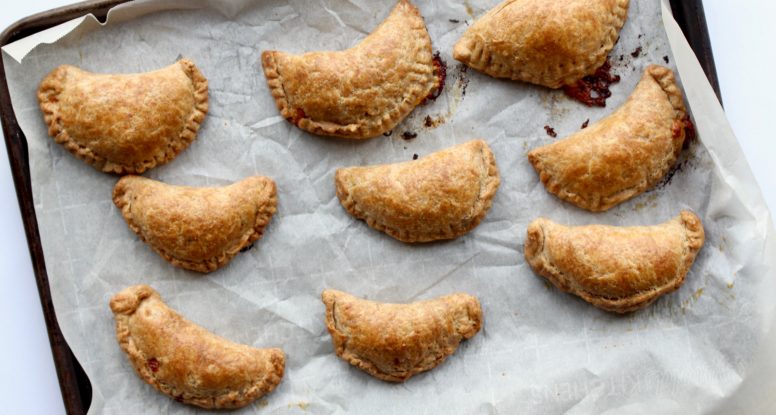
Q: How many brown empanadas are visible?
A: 9